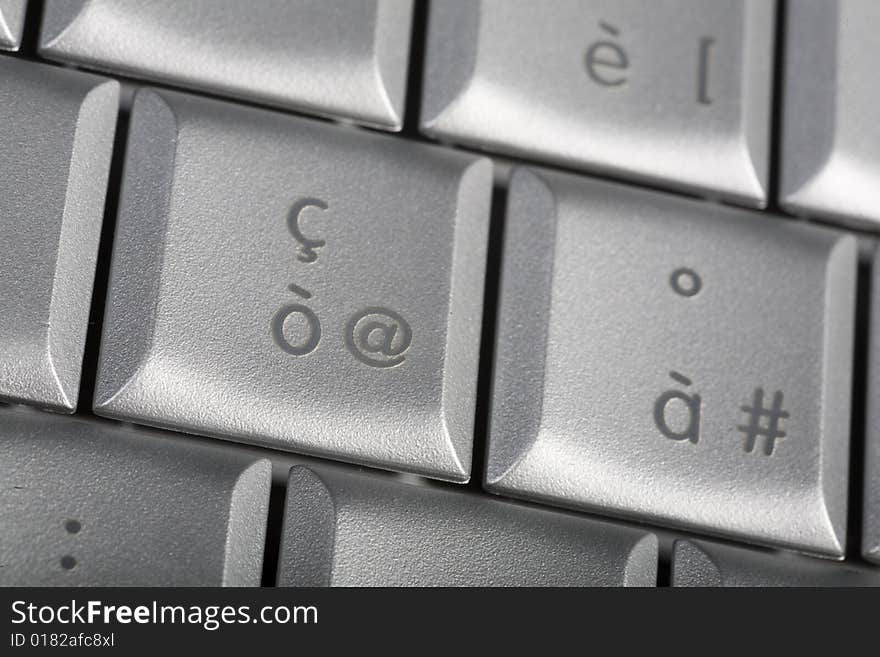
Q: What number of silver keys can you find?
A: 11